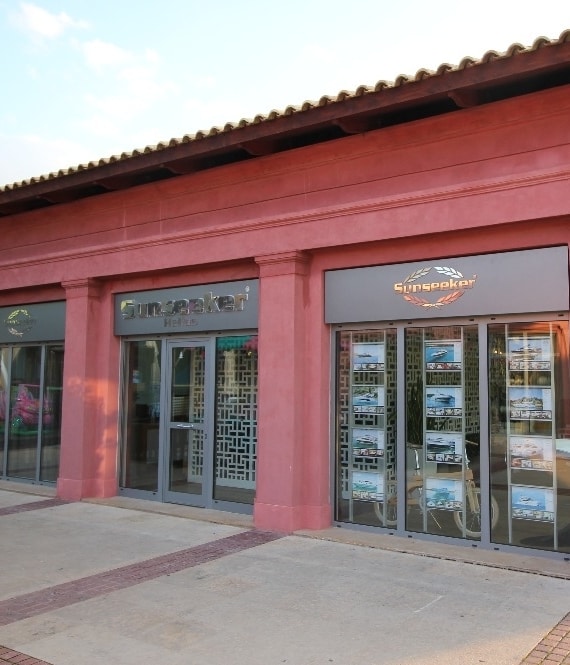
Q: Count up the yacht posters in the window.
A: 12